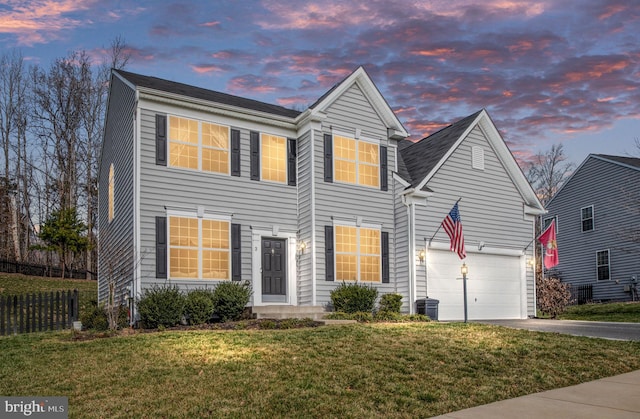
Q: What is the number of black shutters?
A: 10